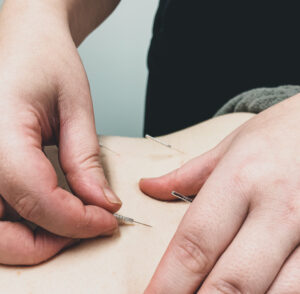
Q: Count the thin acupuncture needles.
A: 4